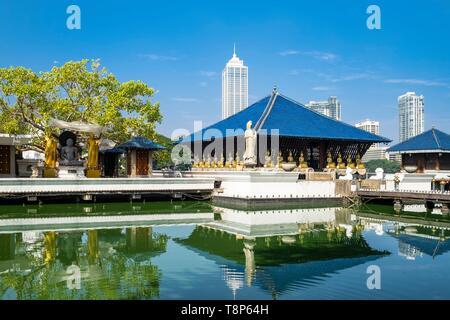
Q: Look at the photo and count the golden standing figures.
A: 2